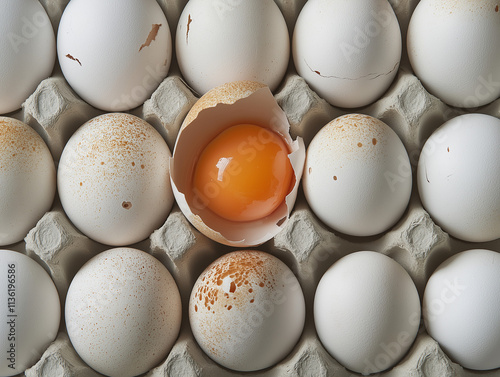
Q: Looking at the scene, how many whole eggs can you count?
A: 14